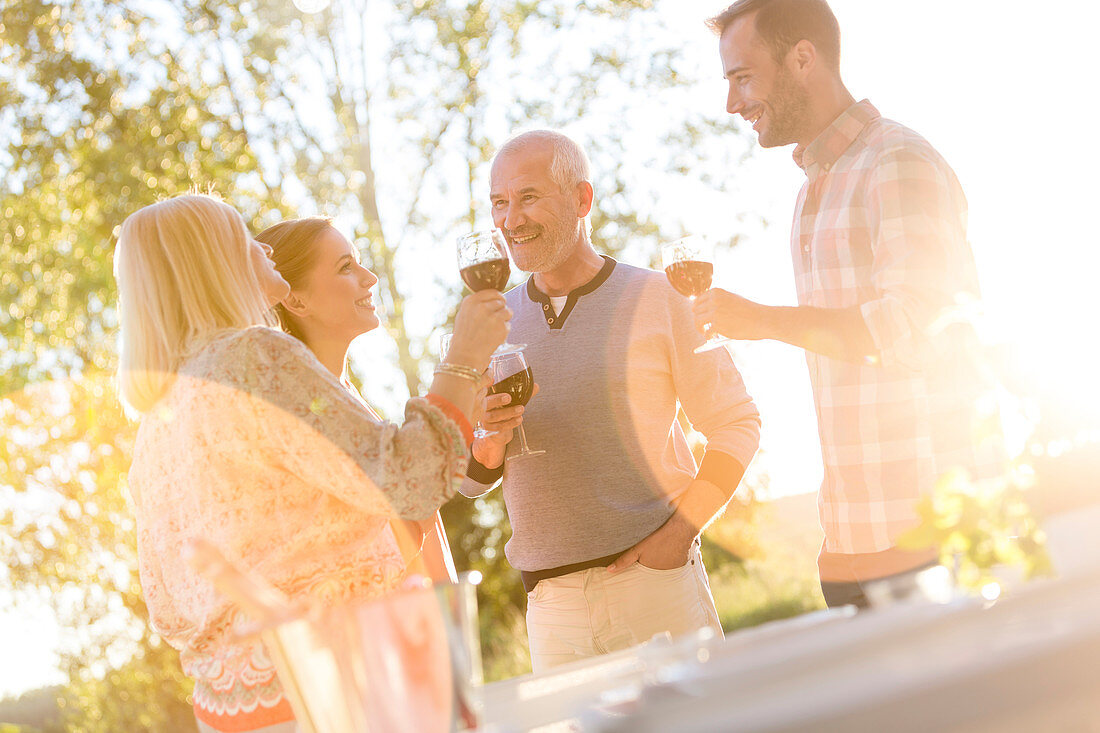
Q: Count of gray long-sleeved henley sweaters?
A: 1